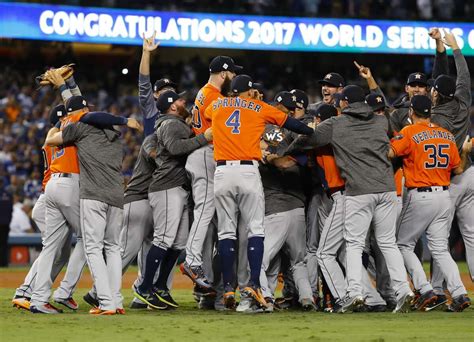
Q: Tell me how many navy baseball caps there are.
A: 15